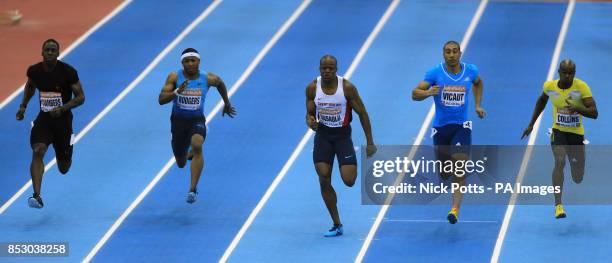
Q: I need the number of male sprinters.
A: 5